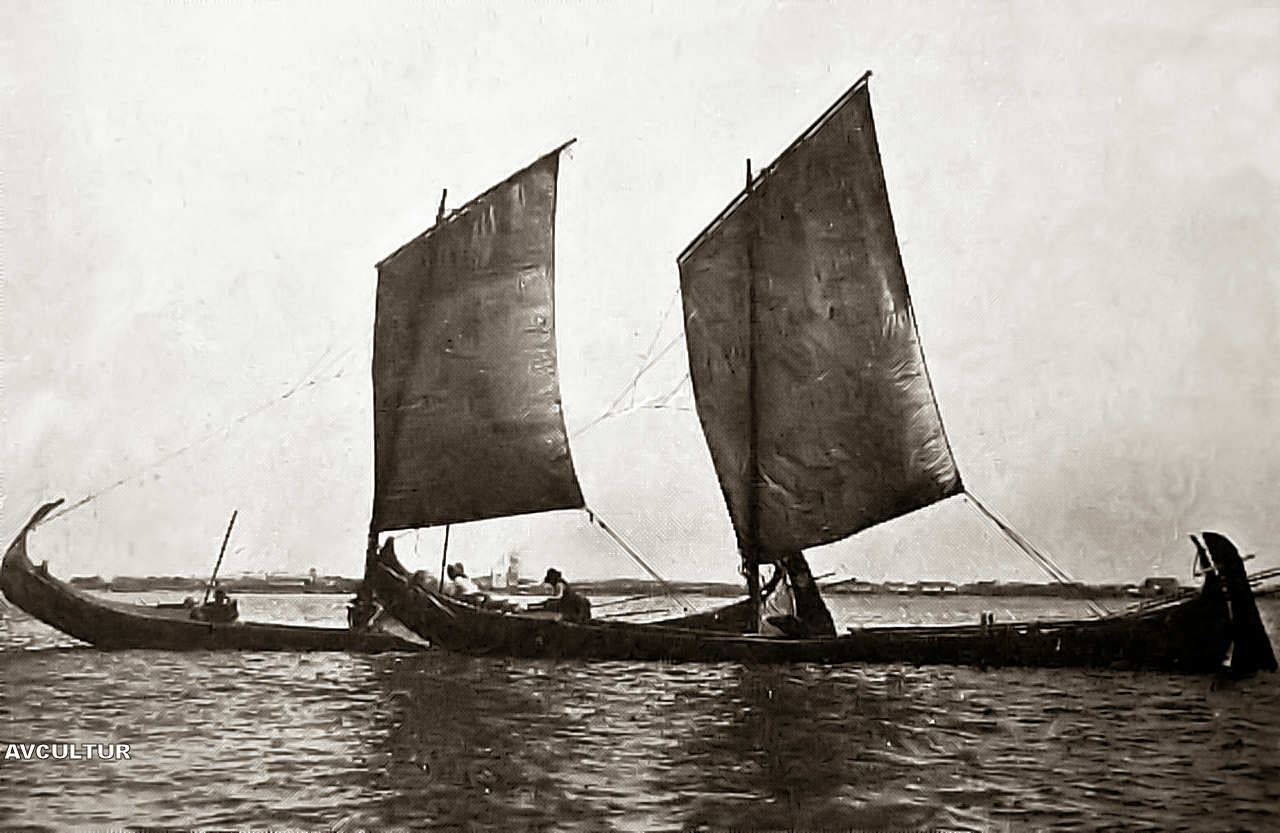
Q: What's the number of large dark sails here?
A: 2